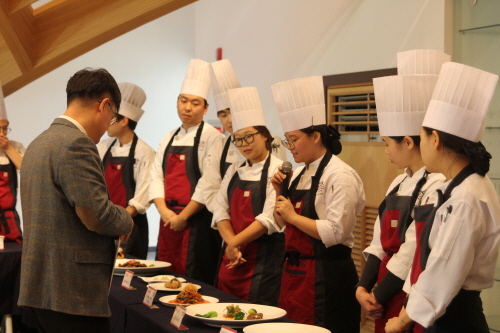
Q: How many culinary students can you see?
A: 9